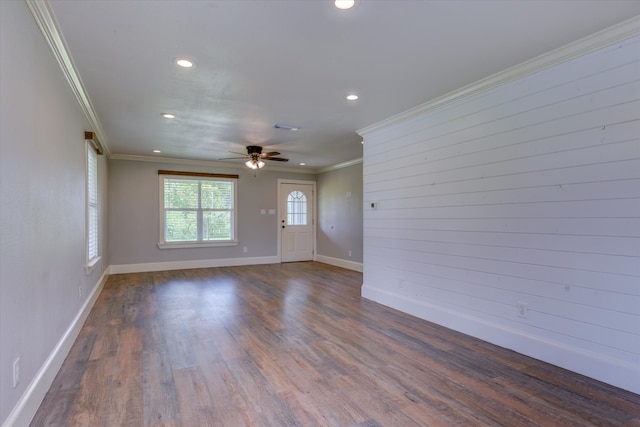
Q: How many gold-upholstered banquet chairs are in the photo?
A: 0